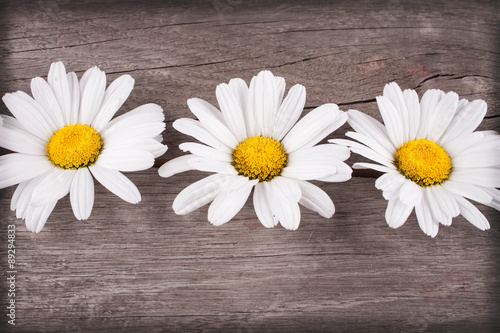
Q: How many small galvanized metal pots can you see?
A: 0